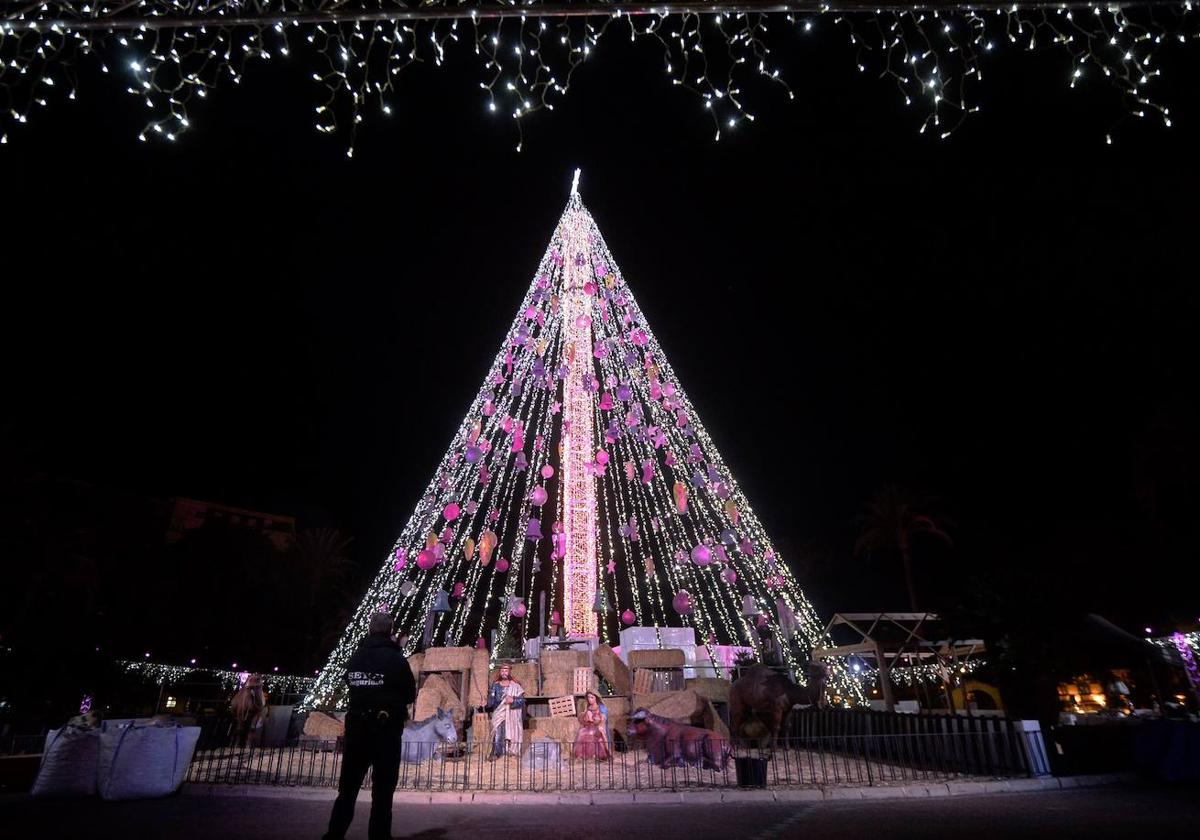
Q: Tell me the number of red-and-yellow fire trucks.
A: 0